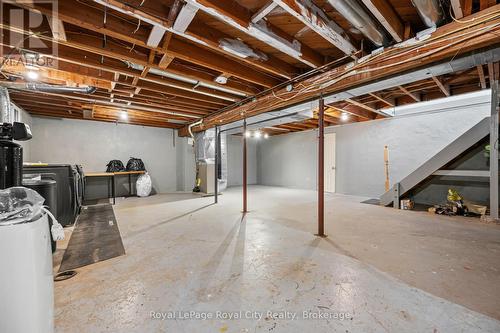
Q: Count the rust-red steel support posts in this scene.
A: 2